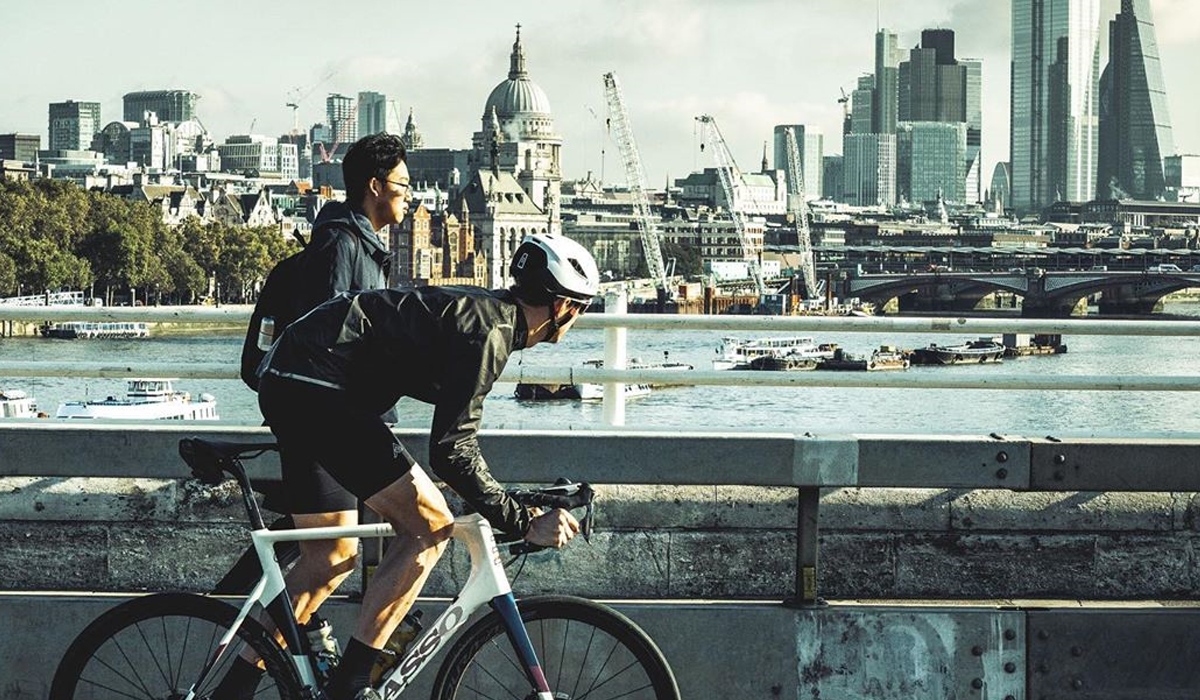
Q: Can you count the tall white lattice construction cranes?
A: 3